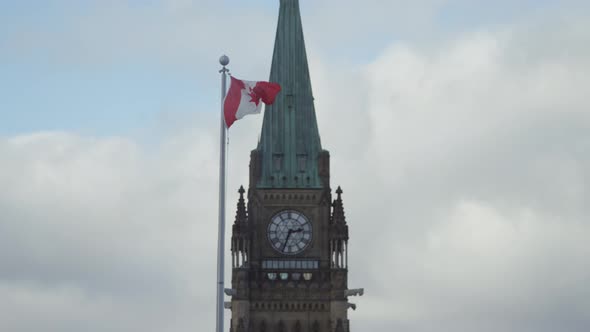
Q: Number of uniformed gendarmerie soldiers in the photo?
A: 0